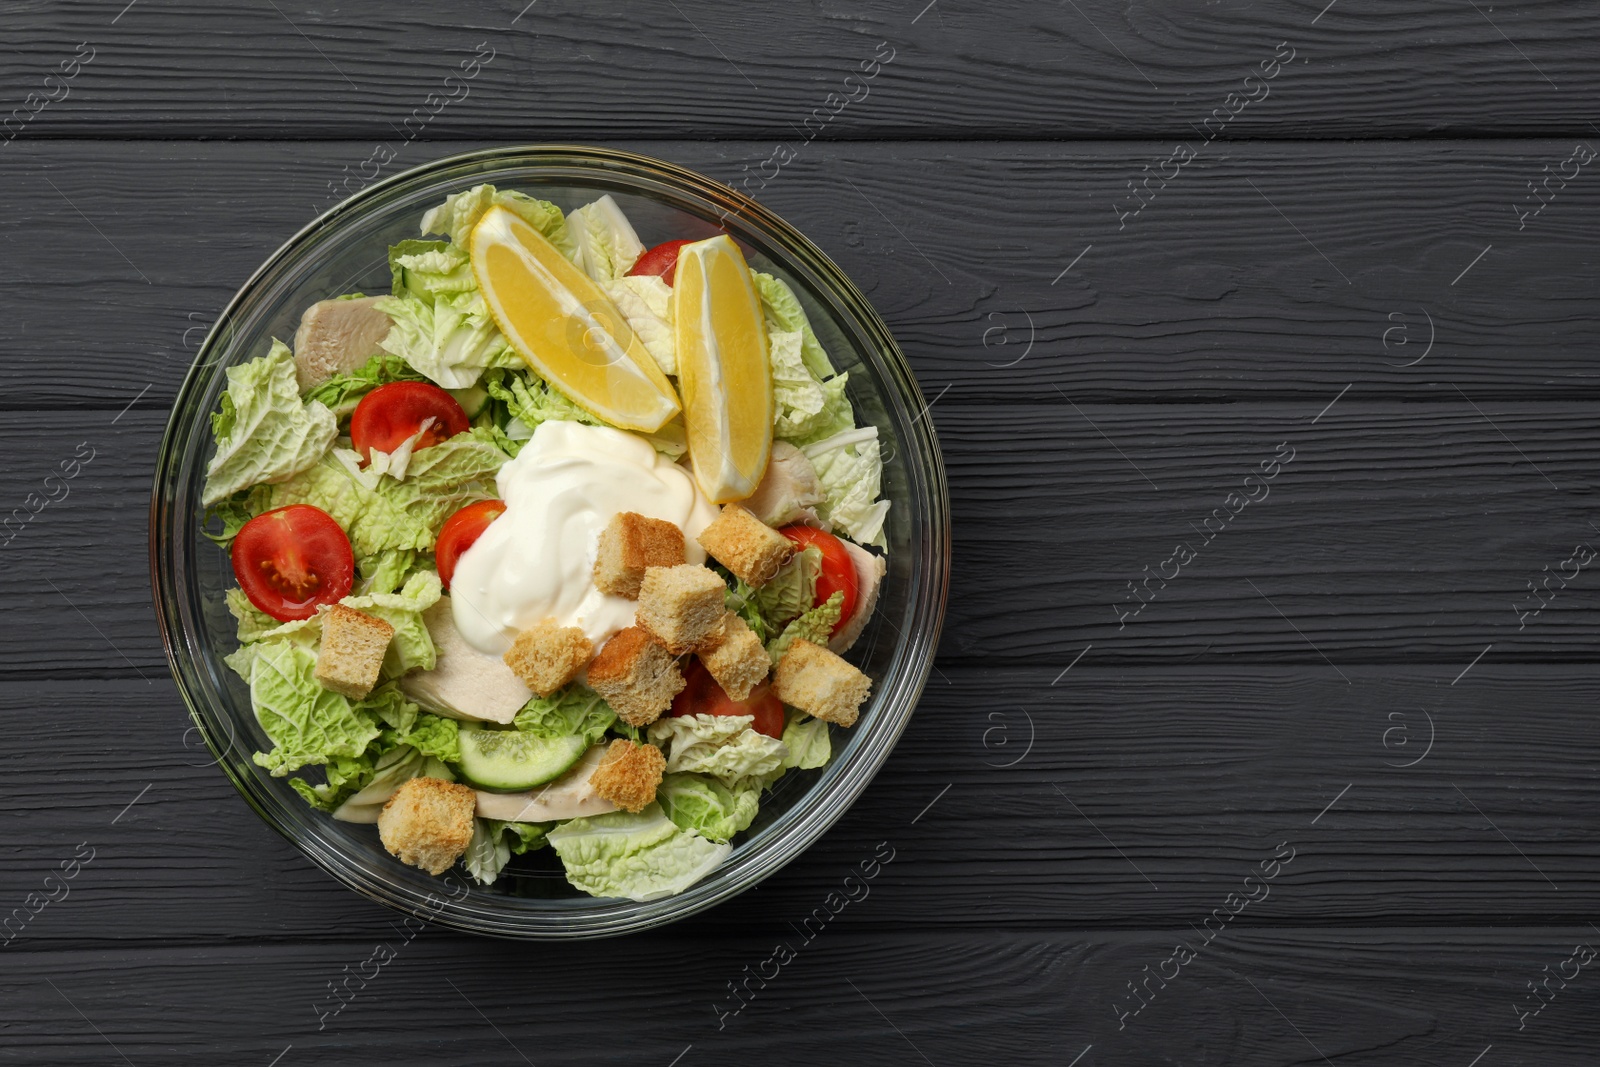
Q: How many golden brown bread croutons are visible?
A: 10